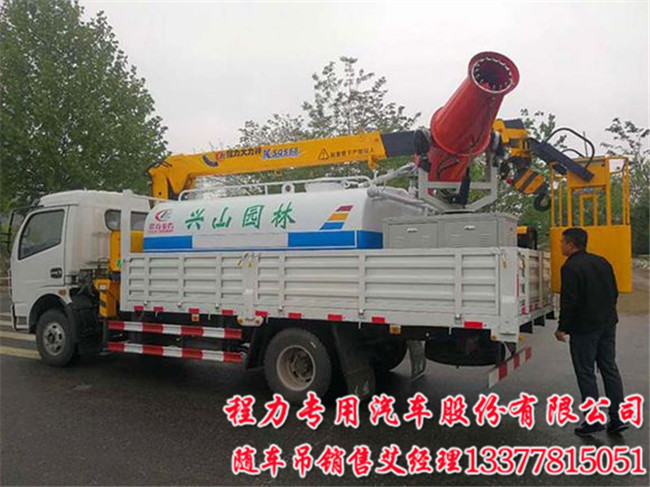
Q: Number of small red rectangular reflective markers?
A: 9